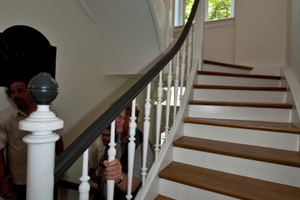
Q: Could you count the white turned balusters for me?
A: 10